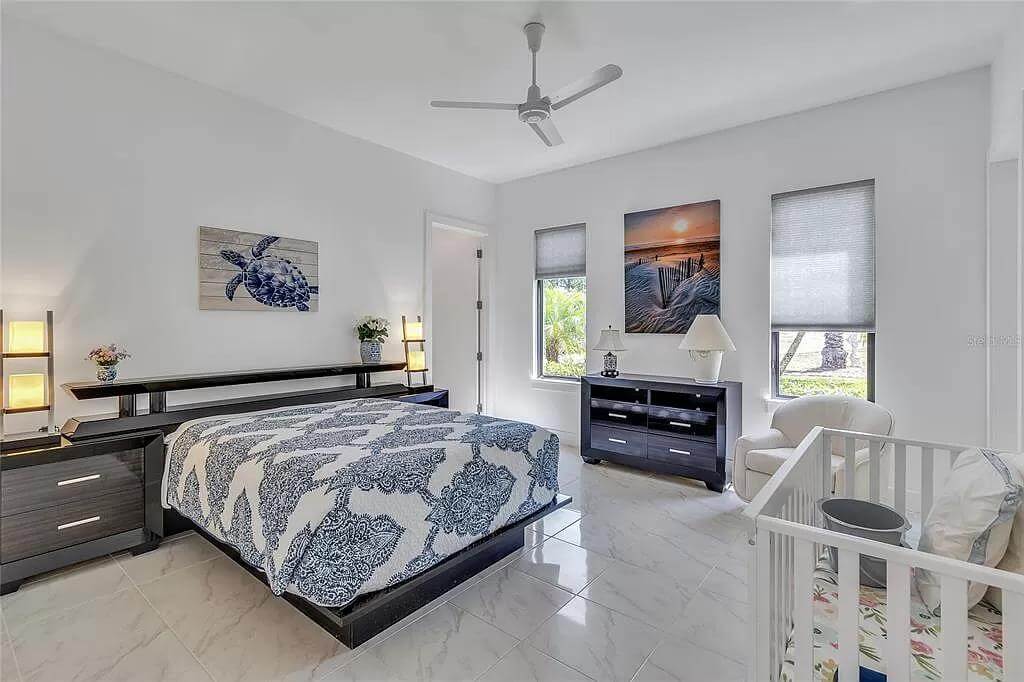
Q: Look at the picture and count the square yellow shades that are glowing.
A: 4